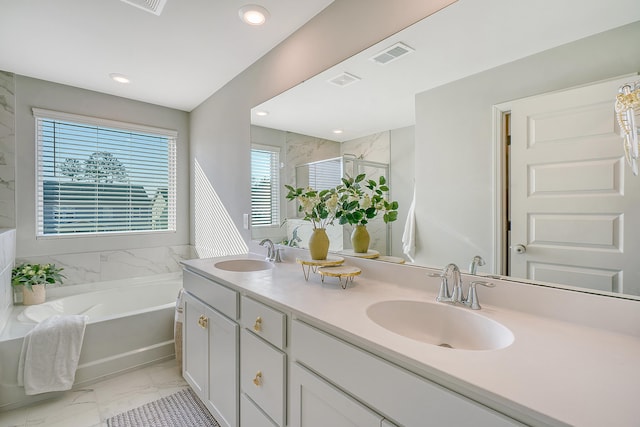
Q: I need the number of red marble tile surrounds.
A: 0